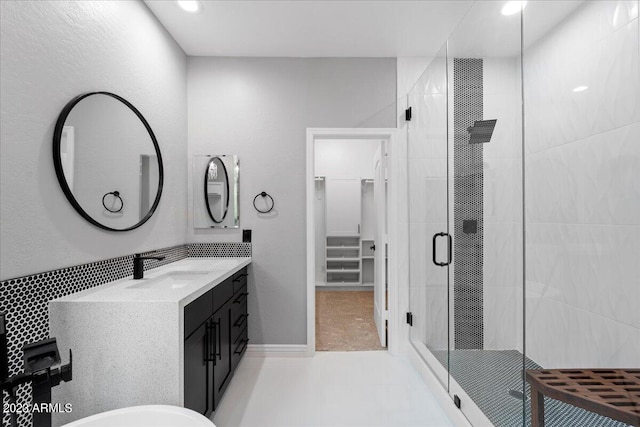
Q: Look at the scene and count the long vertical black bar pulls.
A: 2